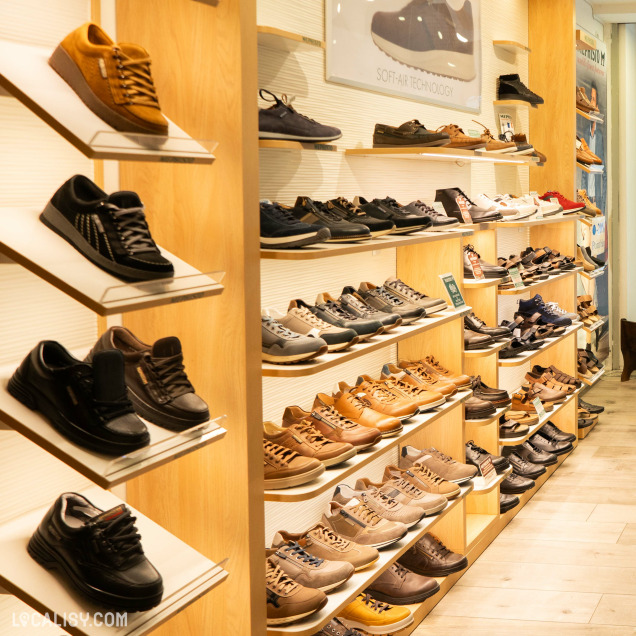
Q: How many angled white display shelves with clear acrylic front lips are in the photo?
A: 4